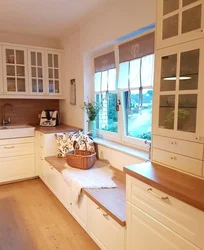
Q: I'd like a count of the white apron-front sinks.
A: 1